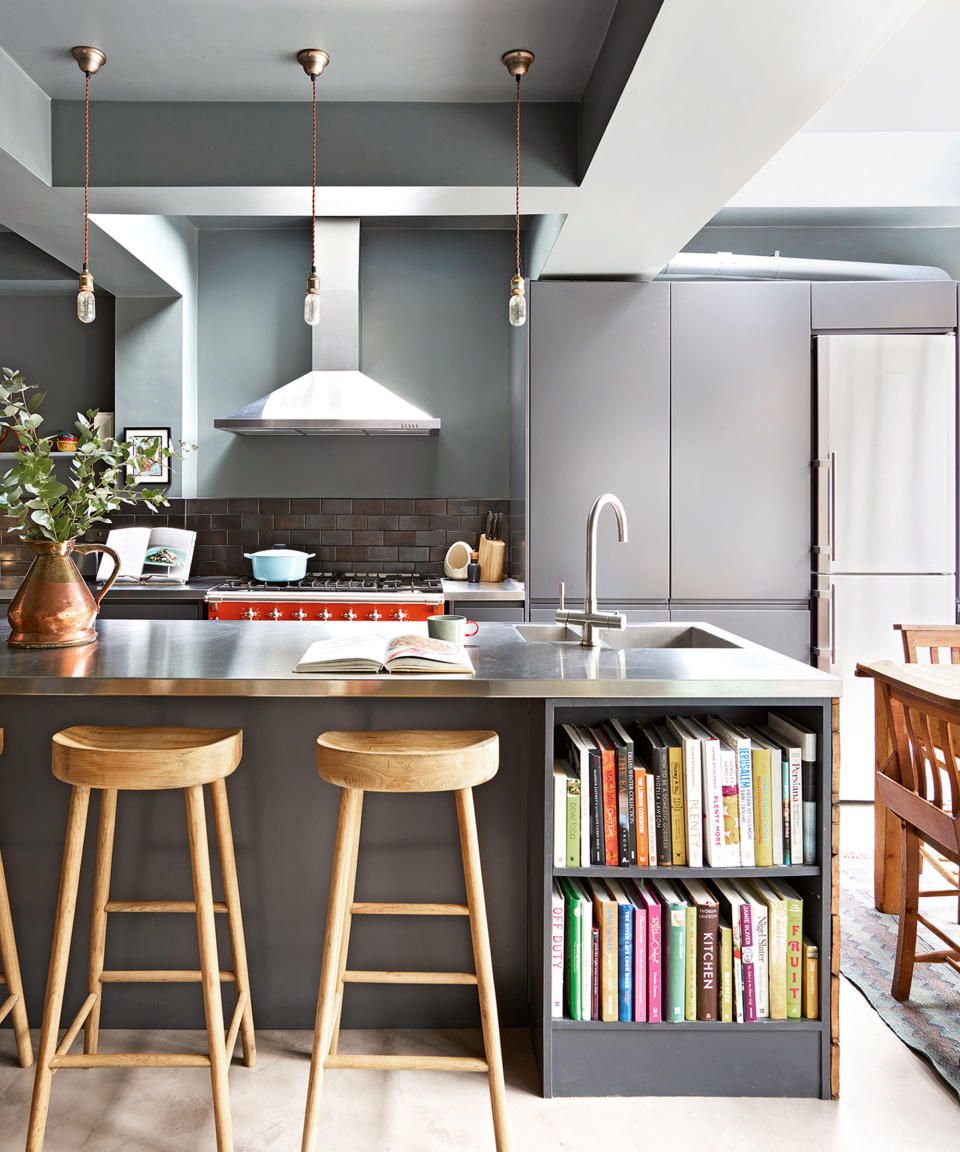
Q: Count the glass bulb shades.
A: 3